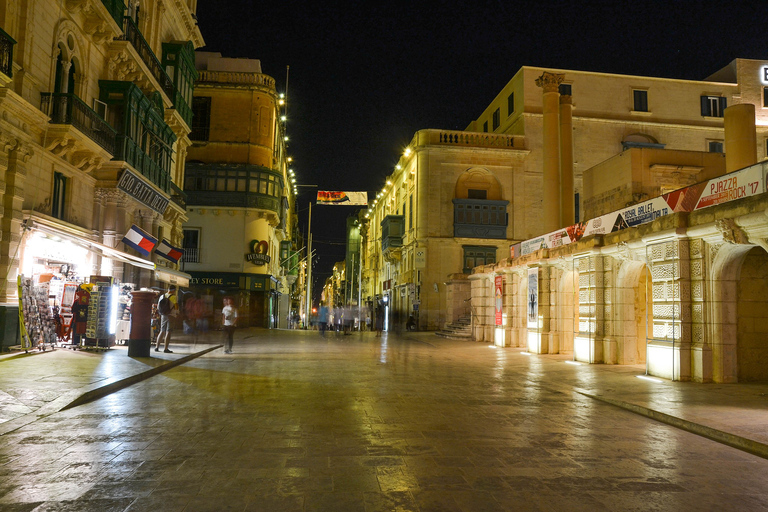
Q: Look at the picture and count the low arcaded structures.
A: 1